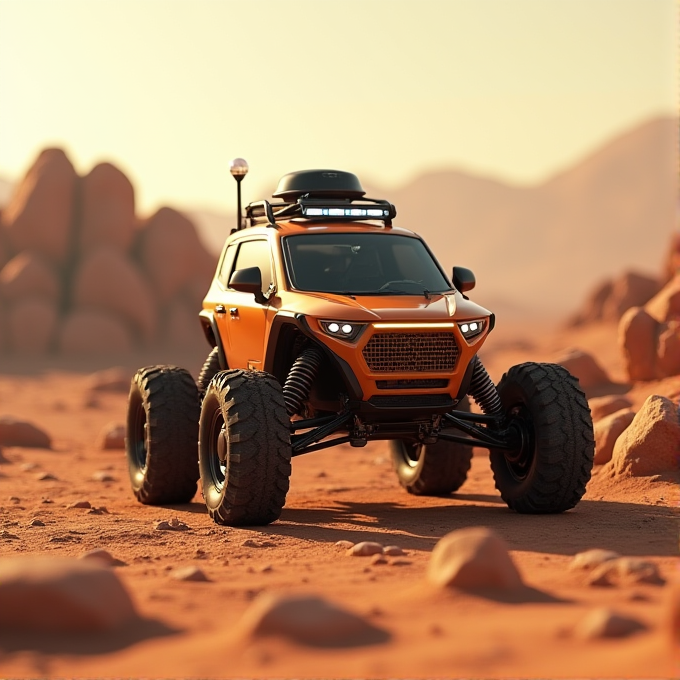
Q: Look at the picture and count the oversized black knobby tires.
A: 4